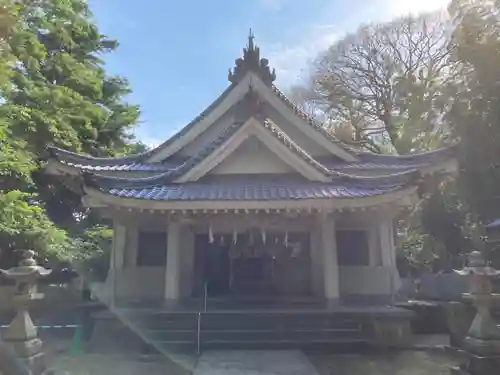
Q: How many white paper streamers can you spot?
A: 4